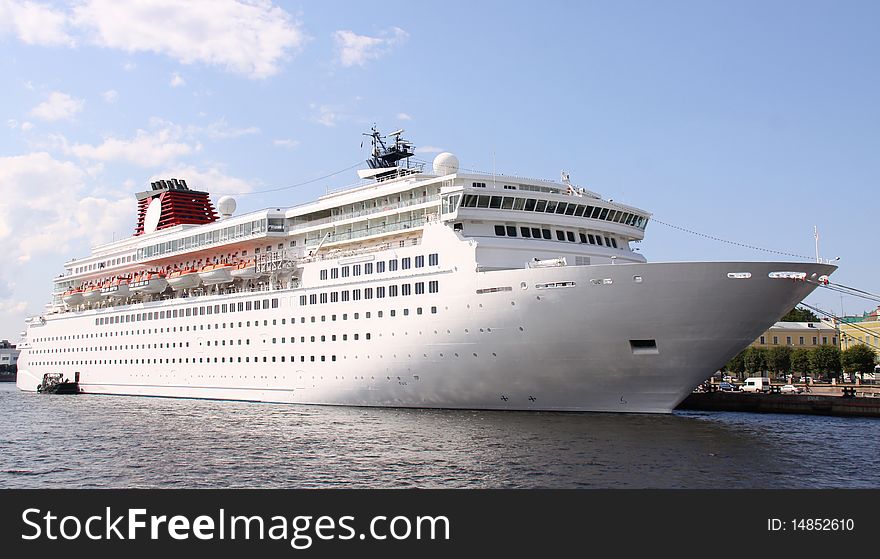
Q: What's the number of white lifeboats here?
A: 7